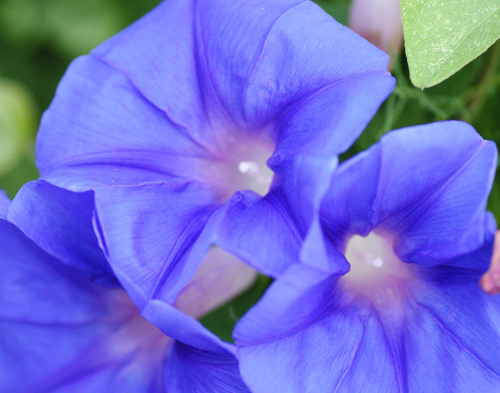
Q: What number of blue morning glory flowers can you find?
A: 3